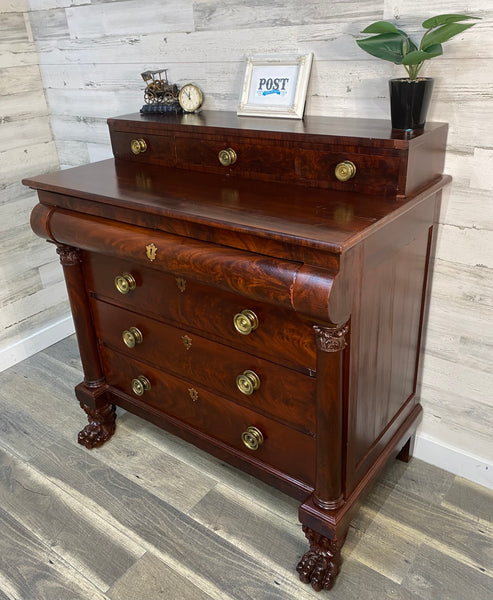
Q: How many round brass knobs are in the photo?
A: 9